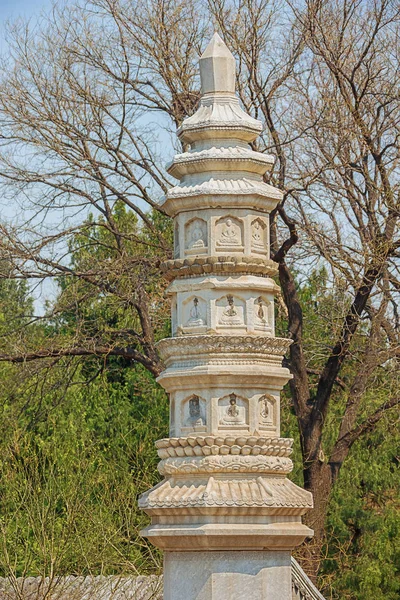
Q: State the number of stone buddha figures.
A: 9